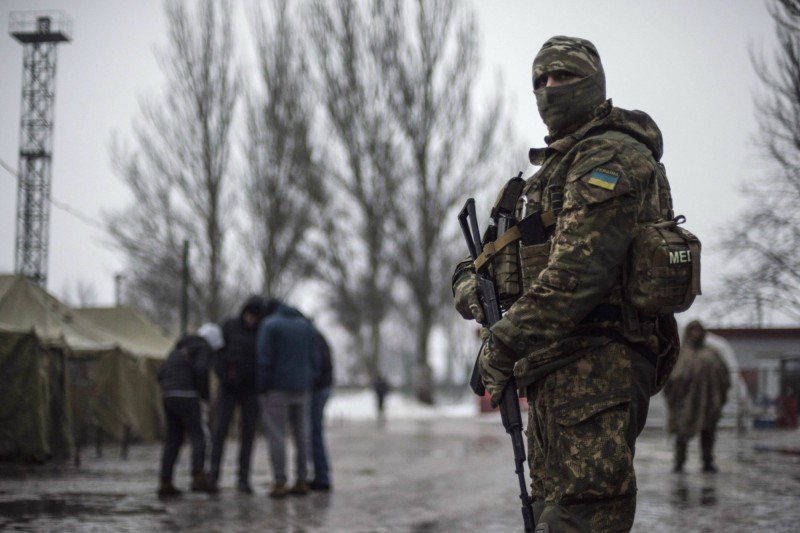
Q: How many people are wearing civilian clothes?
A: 4